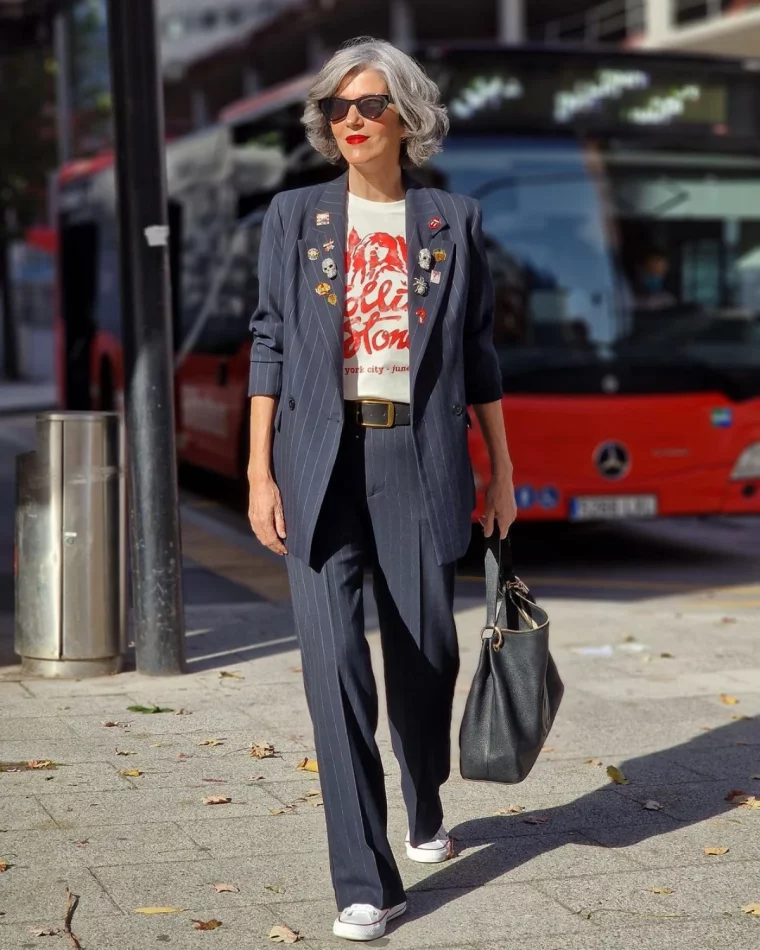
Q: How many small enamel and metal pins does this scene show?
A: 12